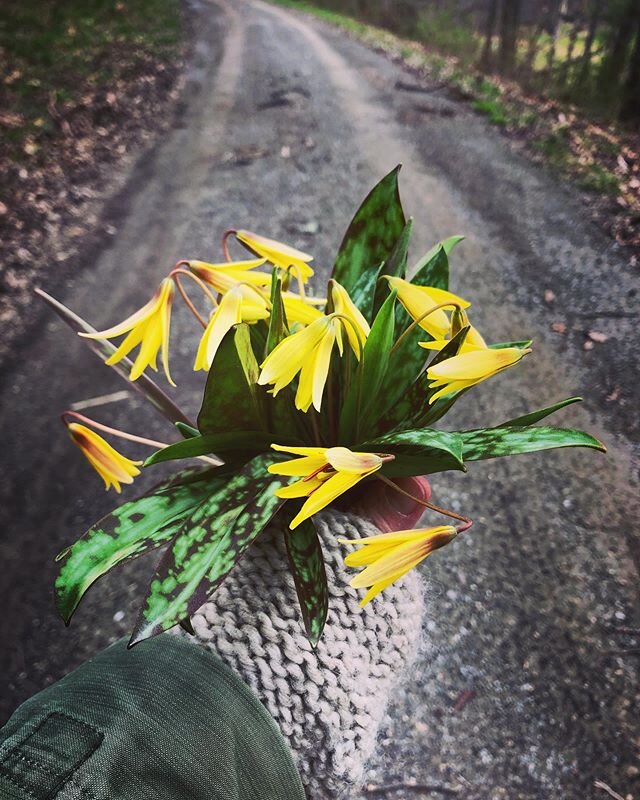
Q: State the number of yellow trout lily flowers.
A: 13